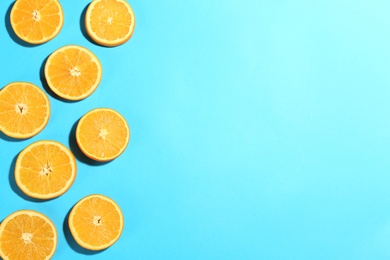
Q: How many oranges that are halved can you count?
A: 8